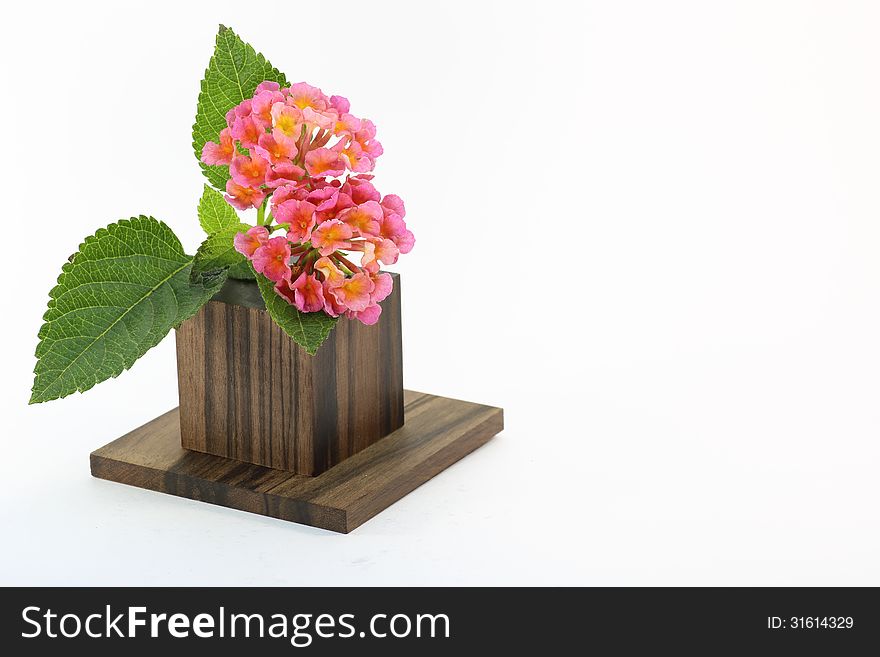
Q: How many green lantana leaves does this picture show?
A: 5